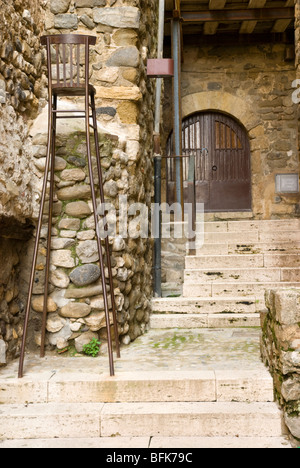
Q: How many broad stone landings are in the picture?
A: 1